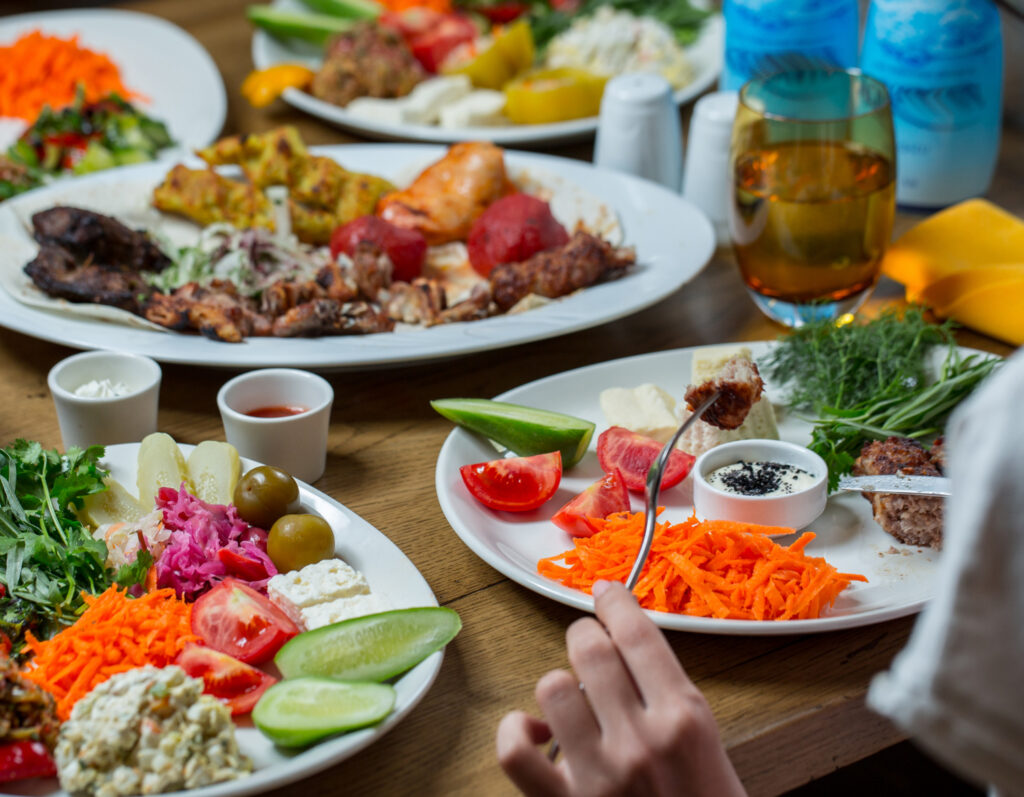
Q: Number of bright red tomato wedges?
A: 5